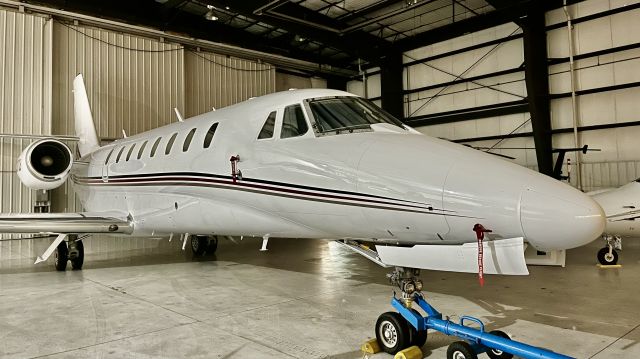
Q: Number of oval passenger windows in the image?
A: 8